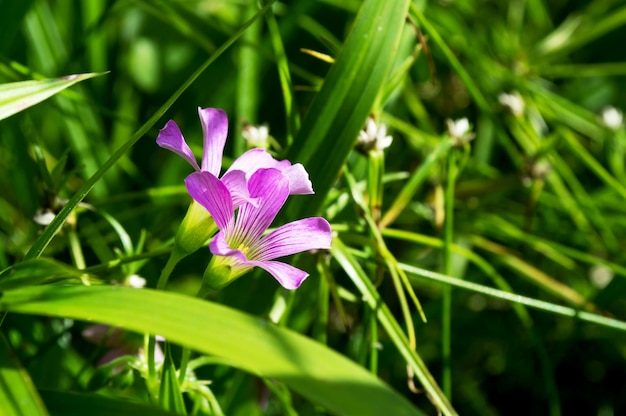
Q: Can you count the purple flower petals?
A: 10